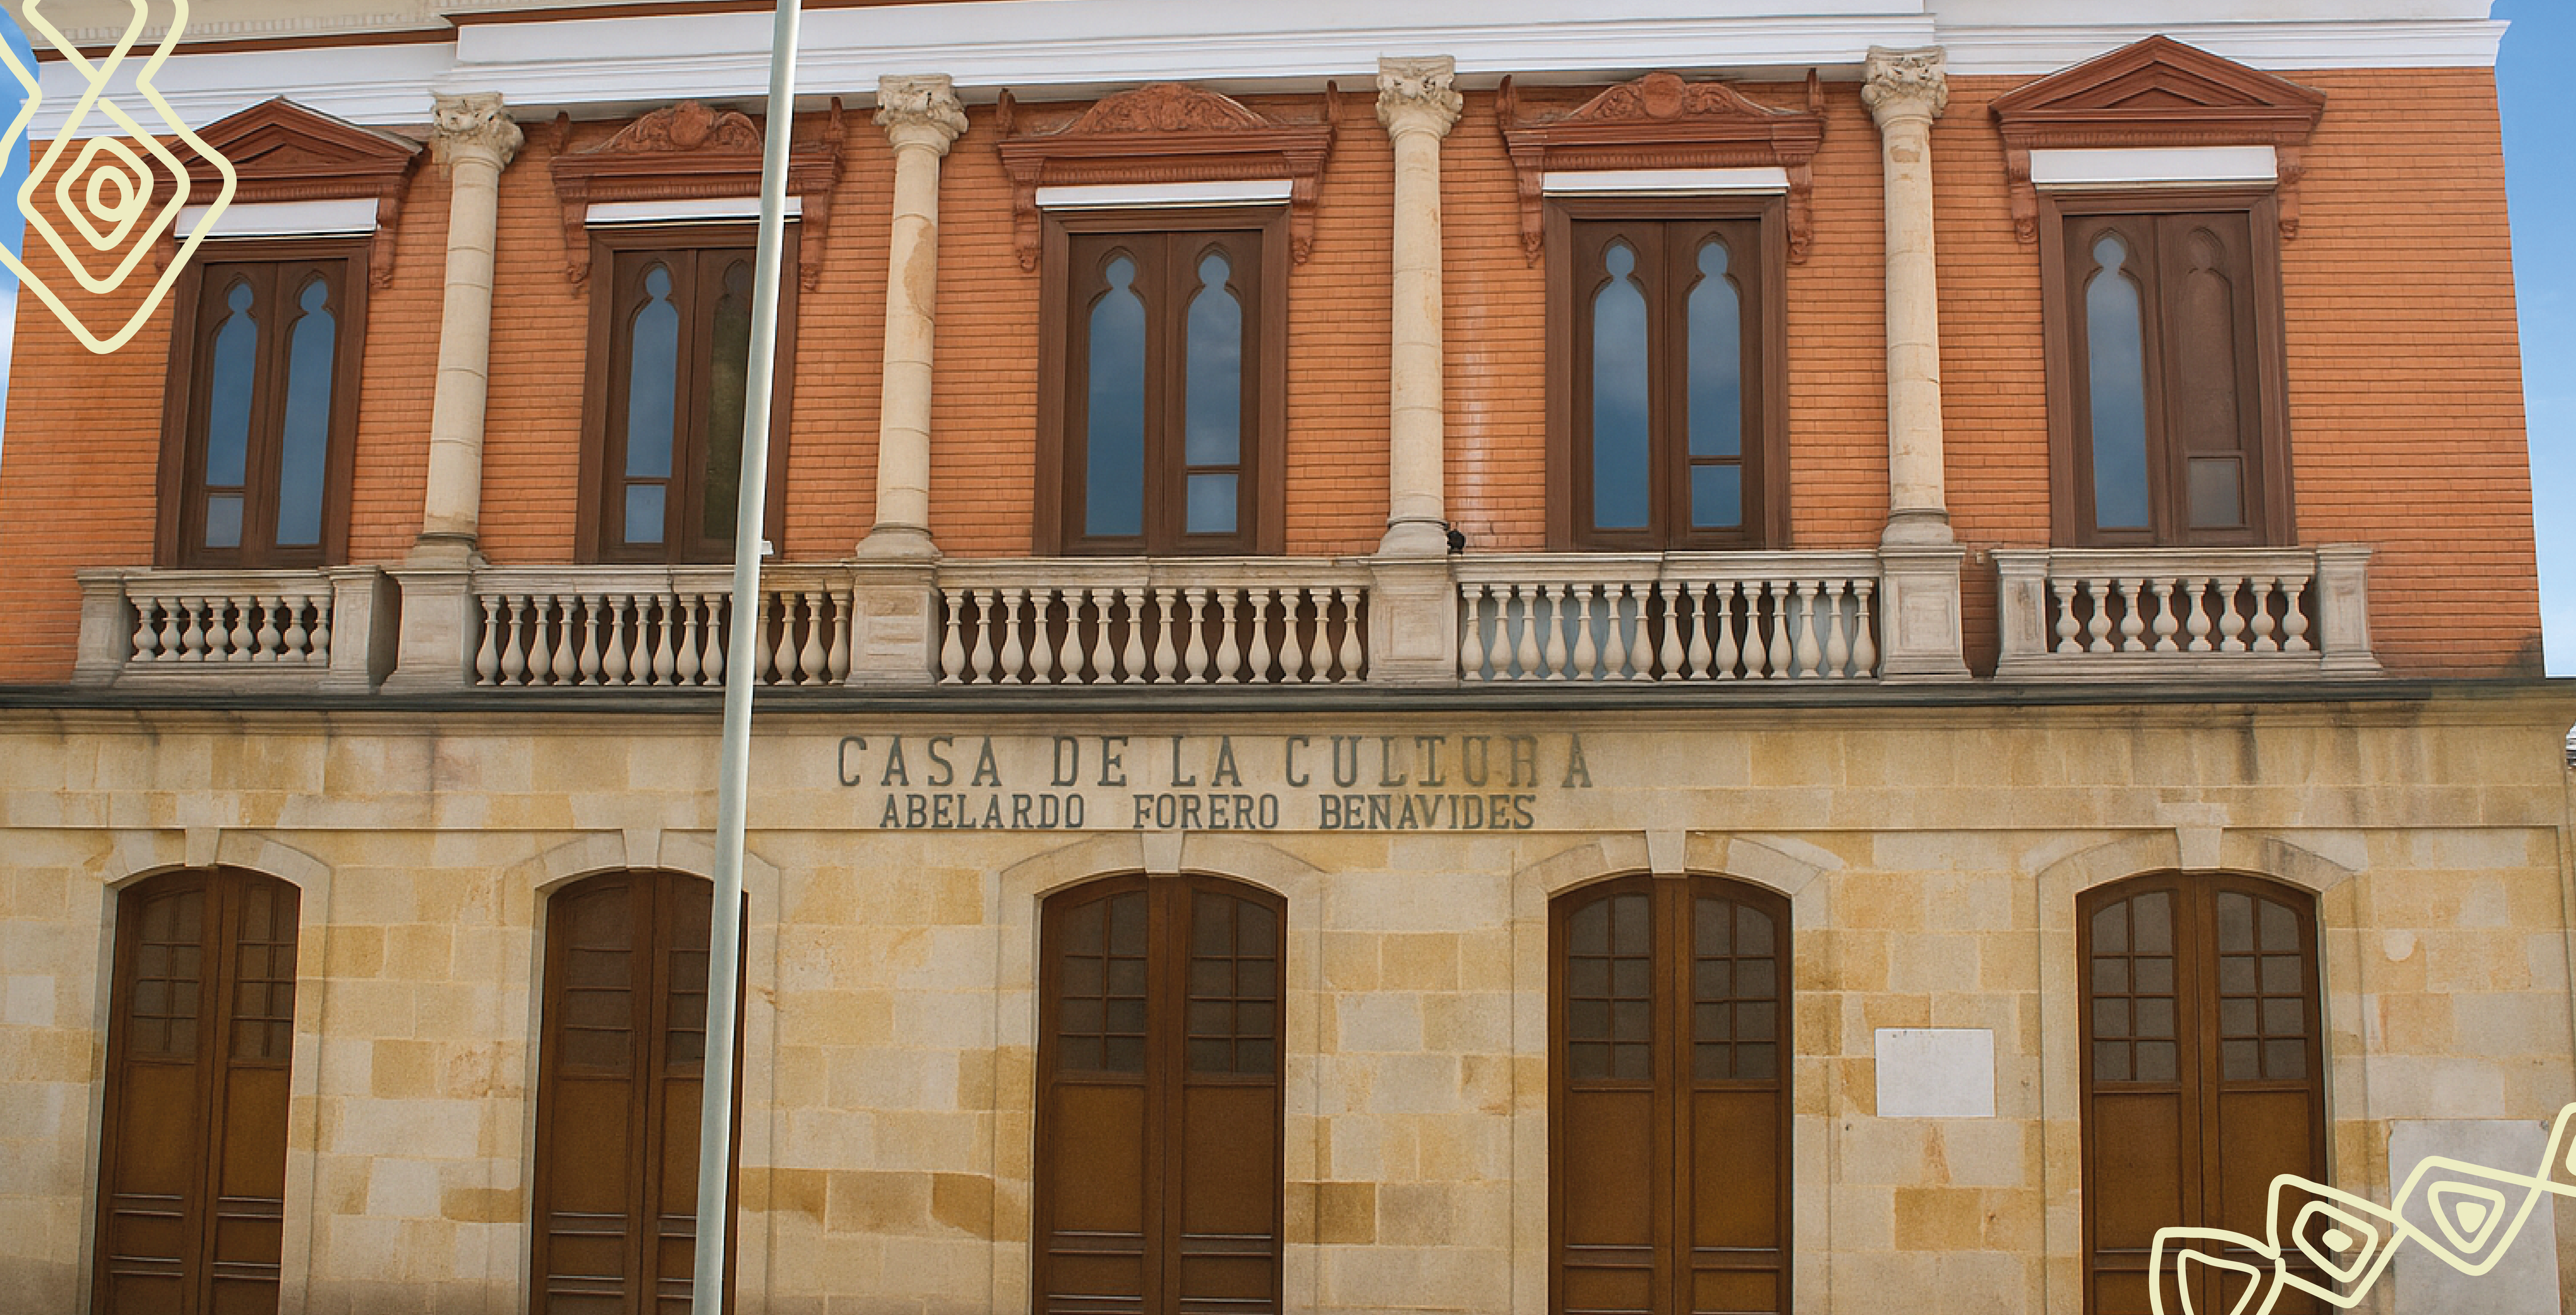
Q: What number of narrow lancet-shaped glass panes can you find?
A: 10